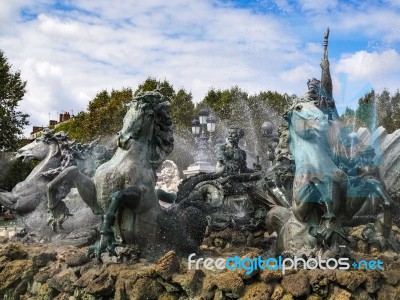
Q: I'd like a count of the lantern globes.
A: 3